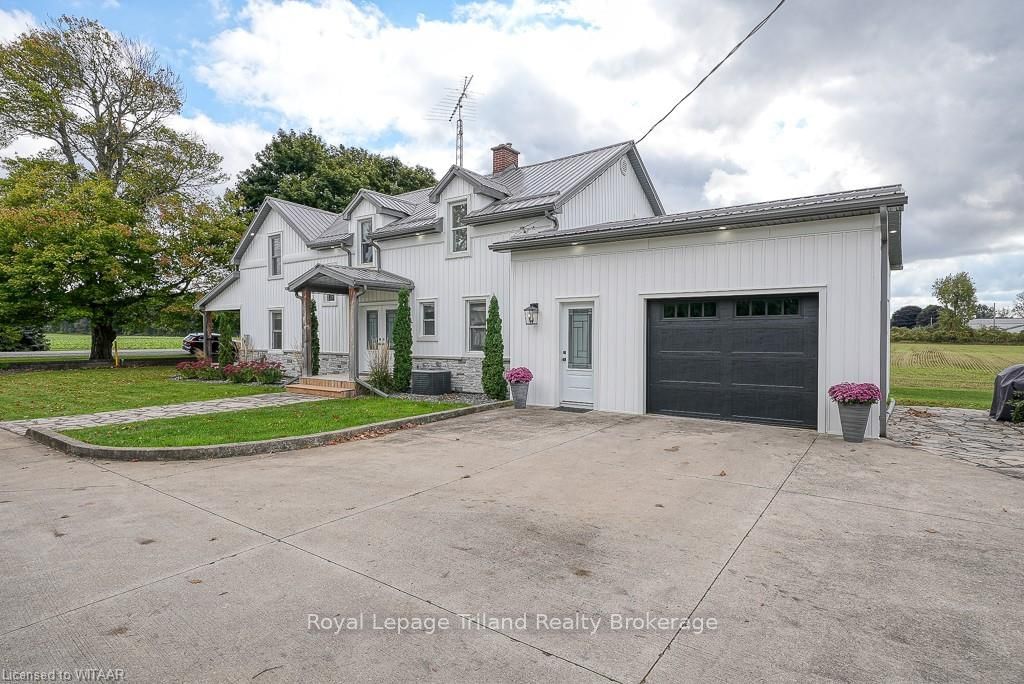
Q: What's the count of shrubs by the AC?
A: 2